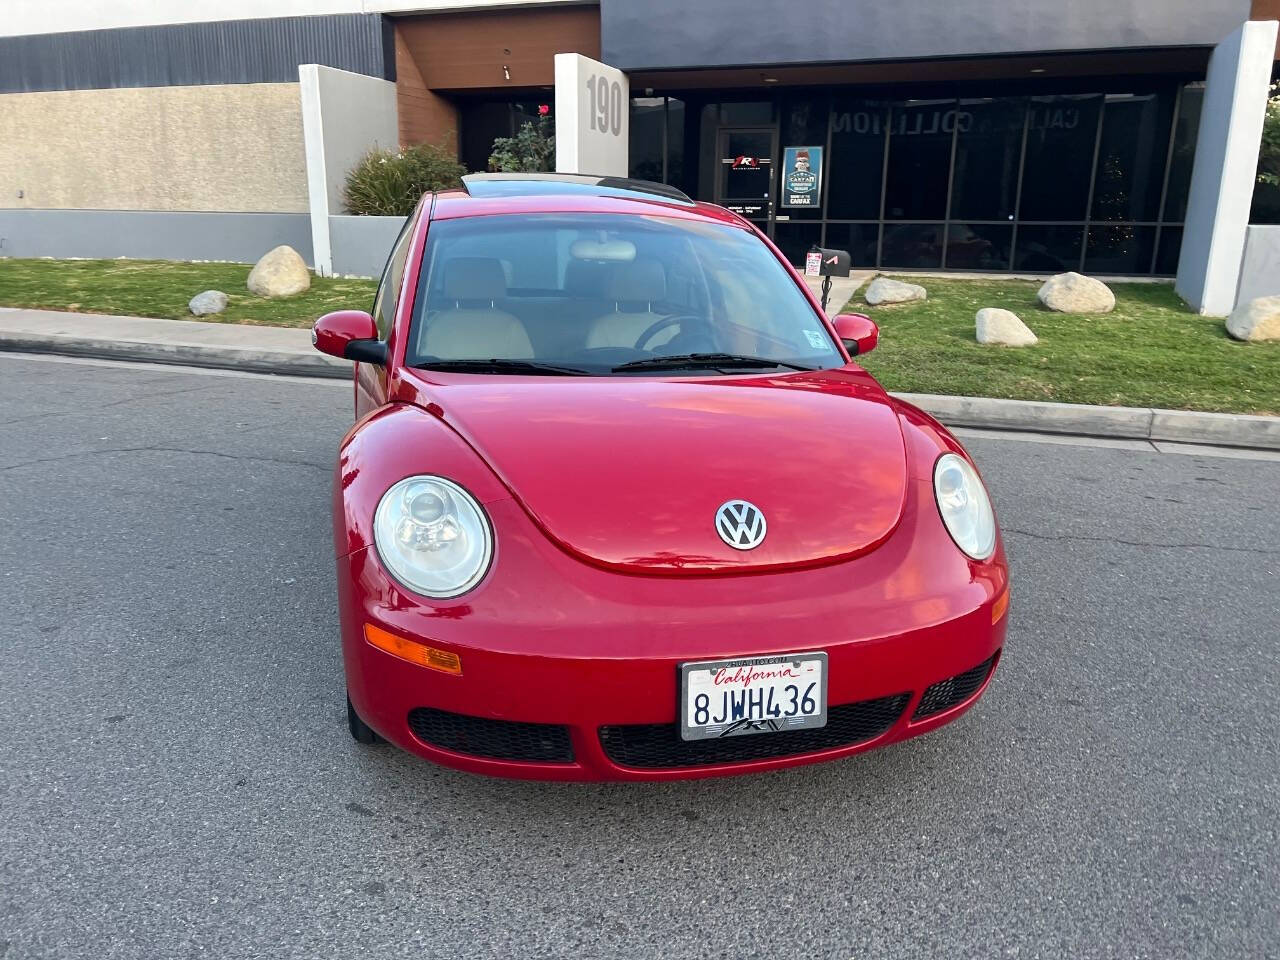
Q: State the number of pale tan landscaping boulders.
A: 6